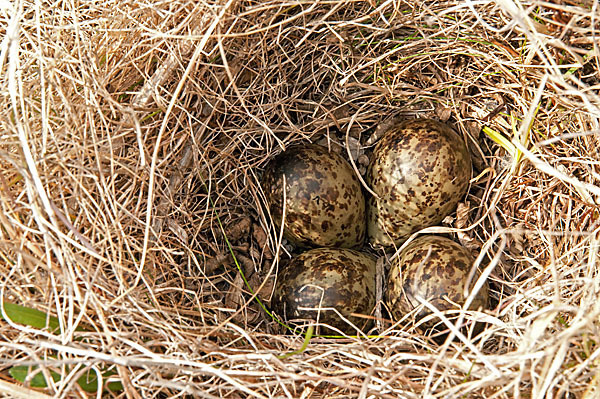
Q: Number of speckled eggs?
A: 4